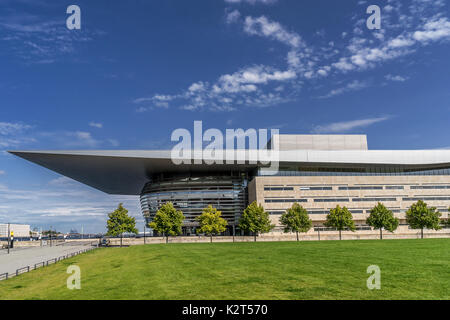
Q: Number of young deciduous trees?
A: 8